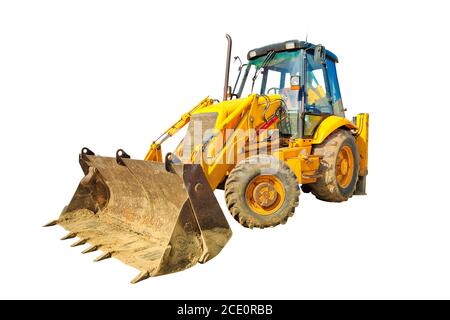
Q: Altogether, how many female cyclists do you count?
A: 0